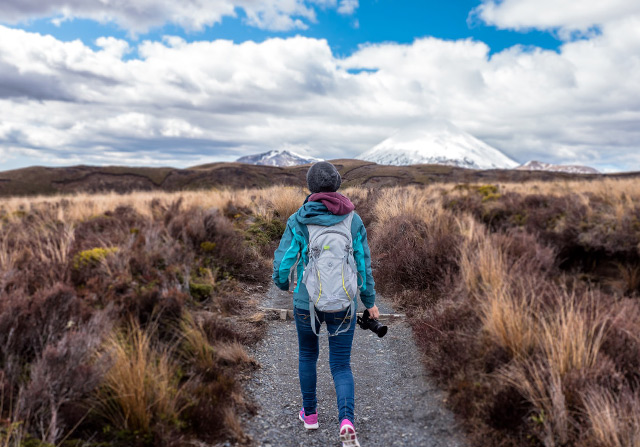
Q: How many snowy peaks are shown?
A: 3